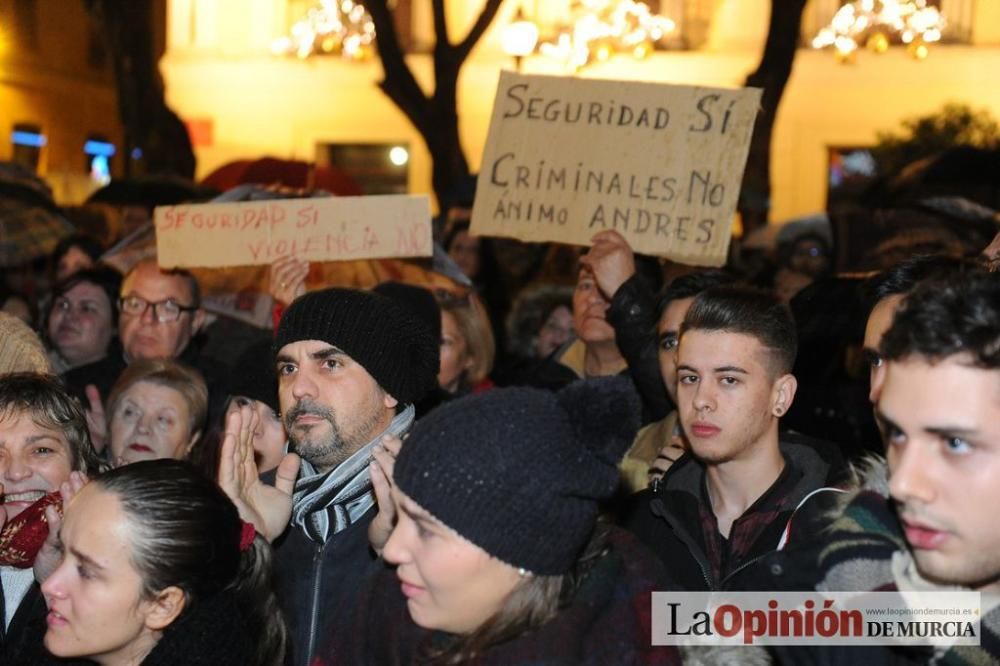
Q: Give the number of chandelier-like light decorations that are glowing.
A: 3